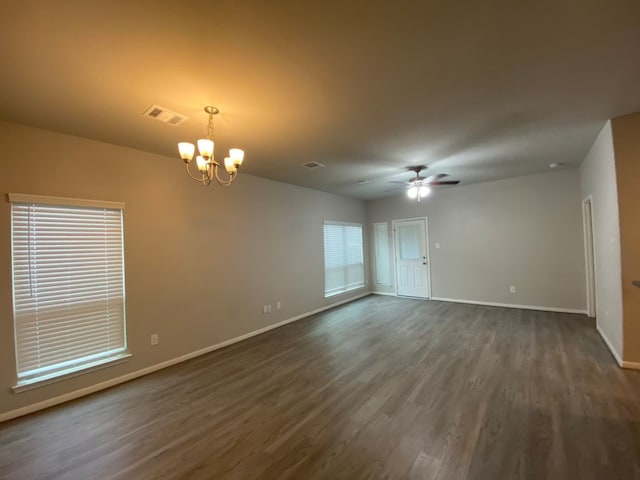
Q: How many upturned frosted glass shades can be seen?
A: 5